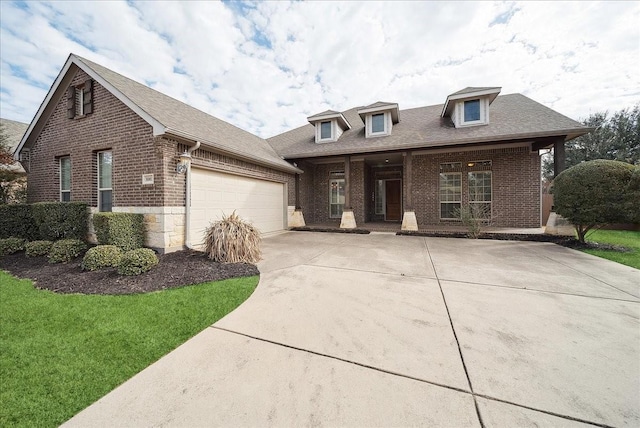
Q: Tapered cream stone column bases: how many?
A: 4